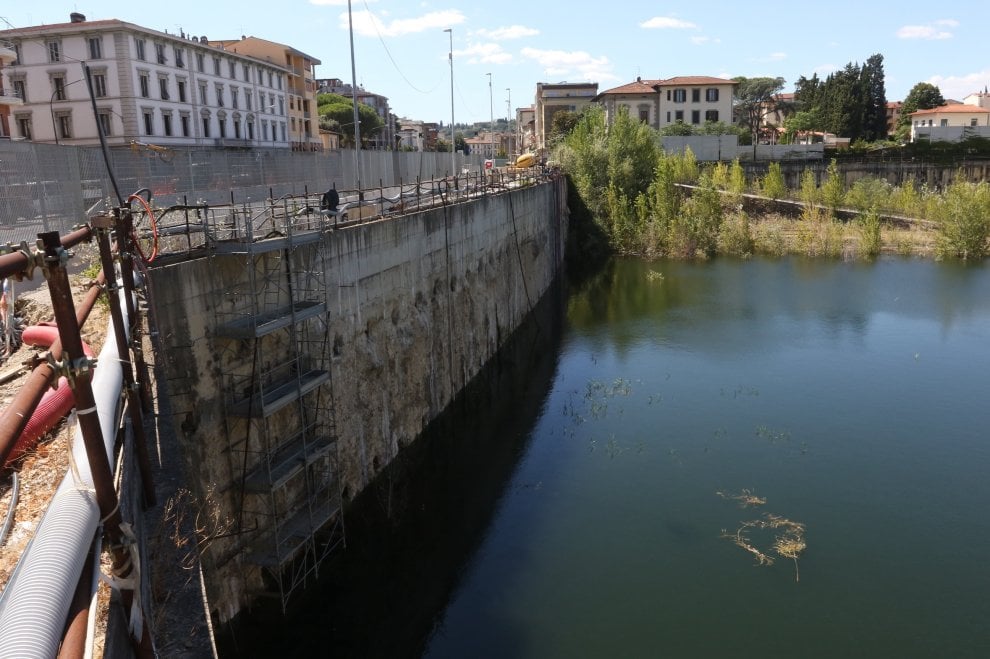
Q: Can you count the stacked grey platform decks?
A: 5